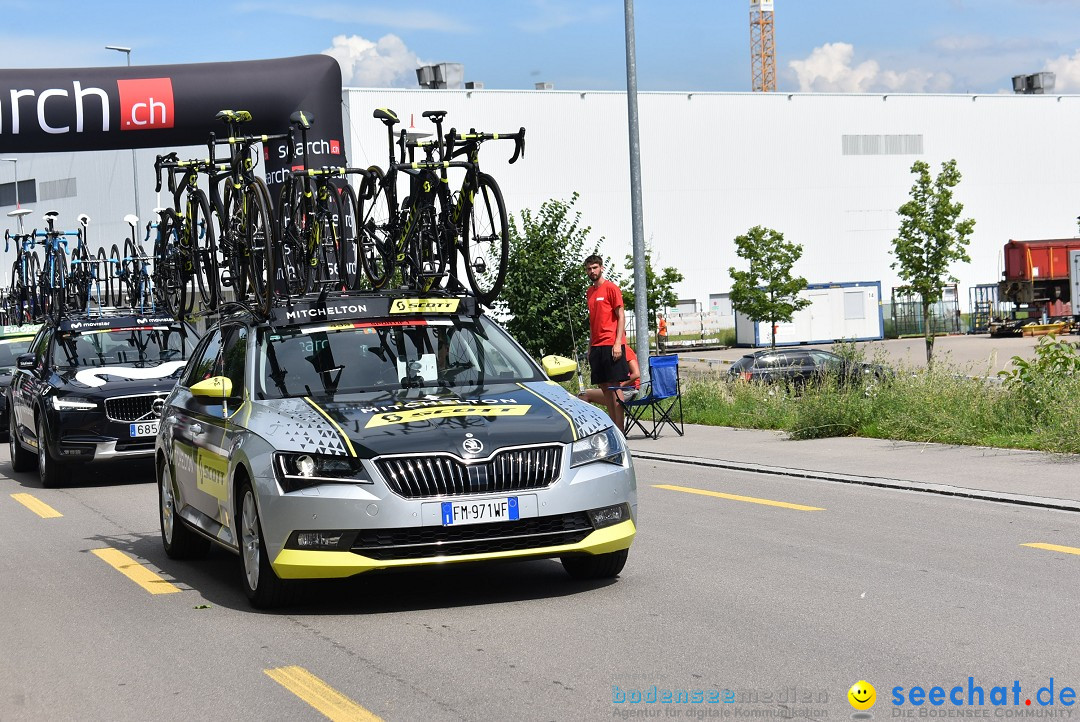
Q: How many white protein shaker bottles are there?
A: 0